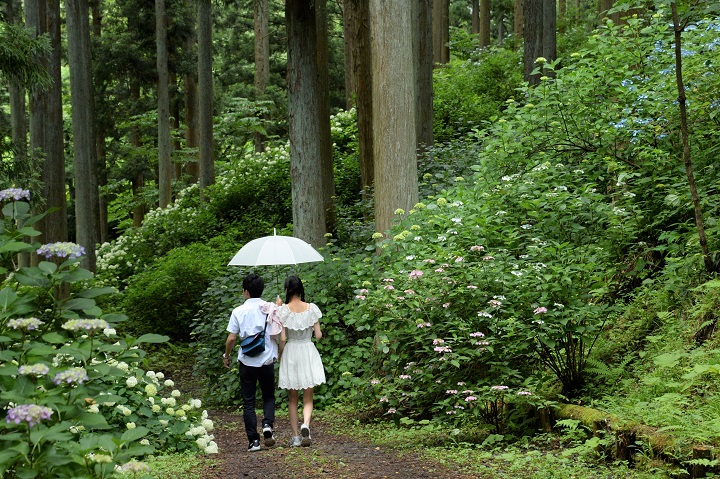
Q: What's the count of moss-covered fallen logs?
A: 1